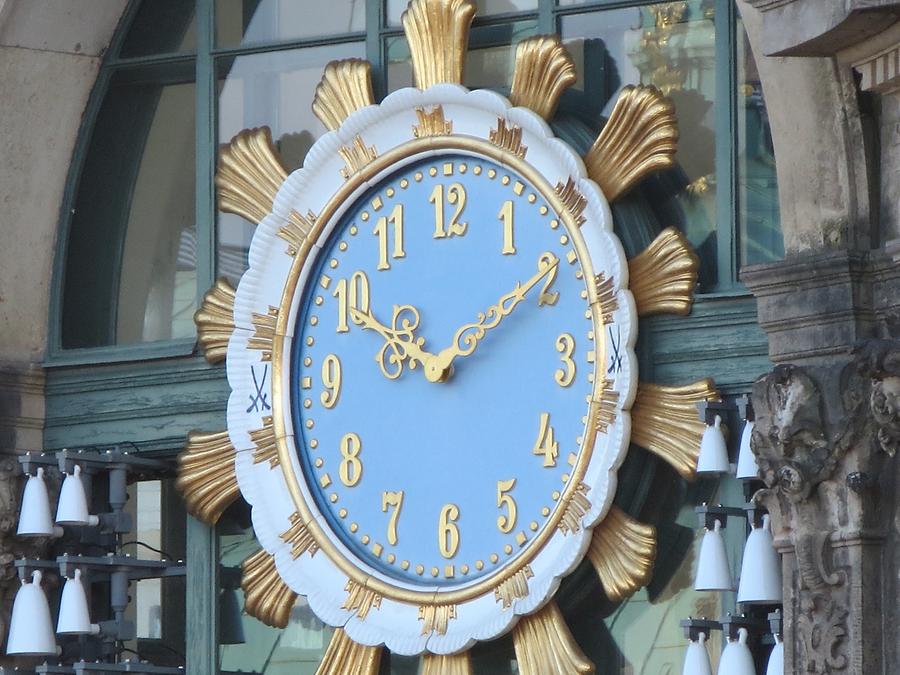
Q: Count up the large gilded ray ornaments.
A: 14